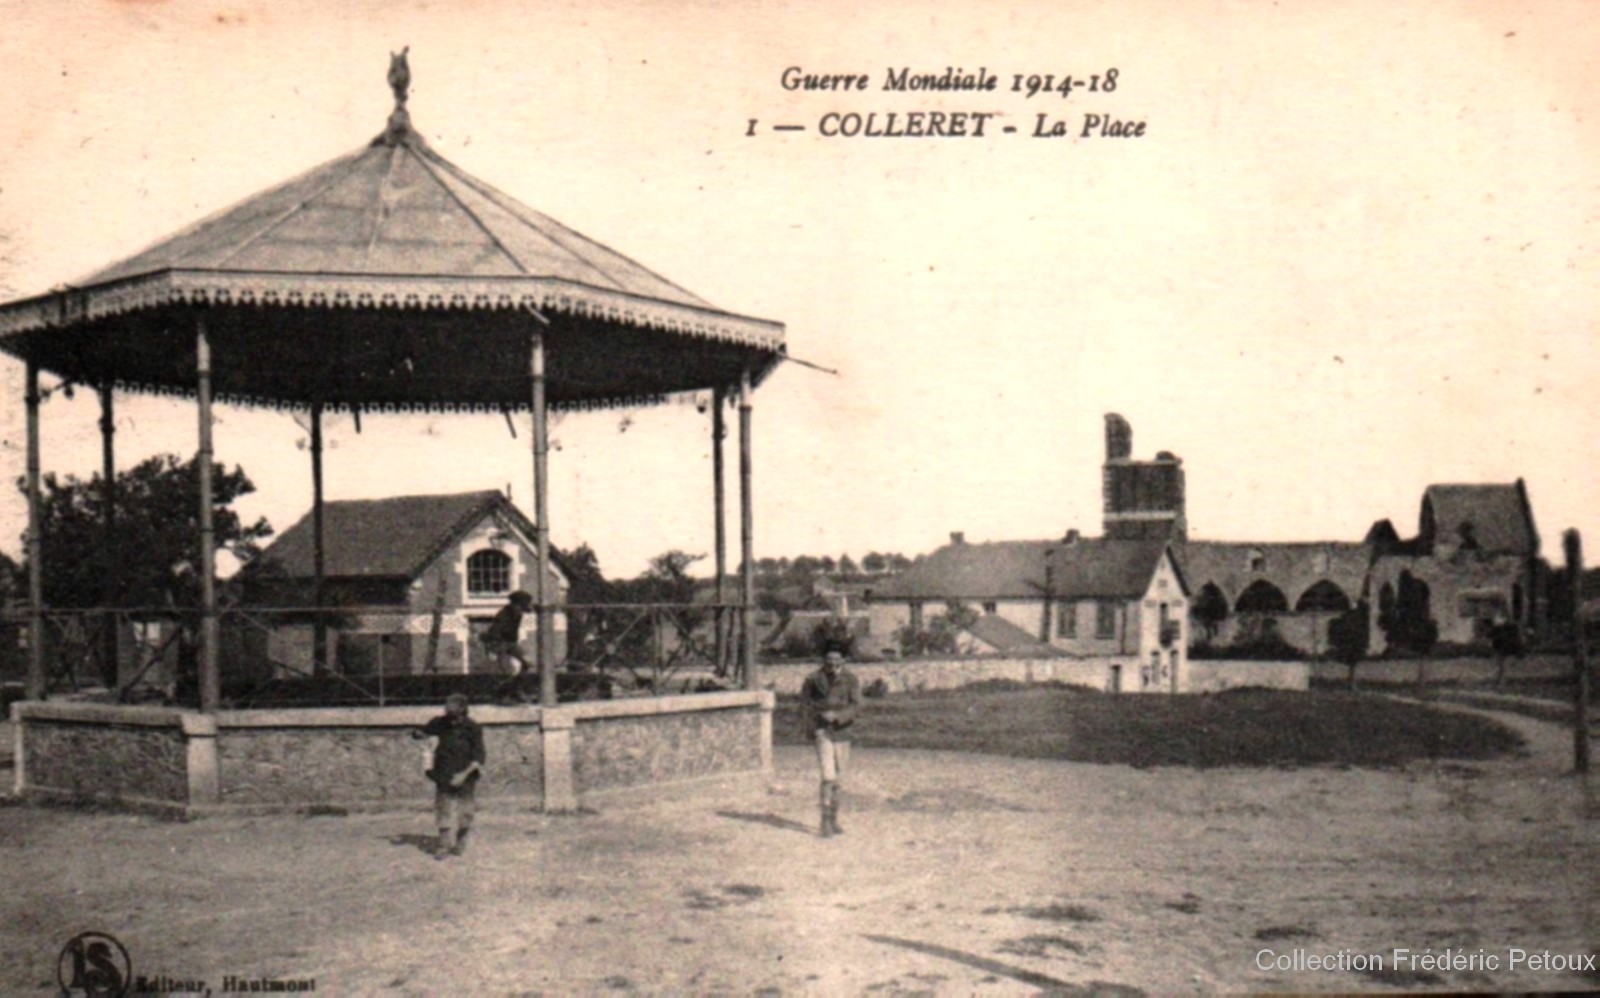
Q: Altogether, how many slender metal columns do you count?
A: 7